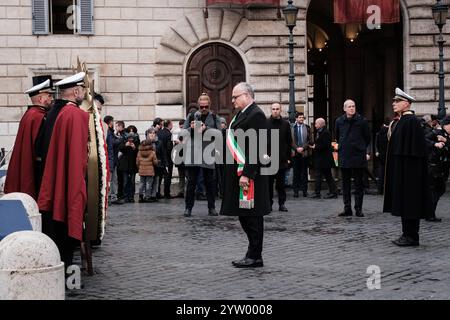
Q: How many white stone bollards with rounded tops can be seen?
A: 2